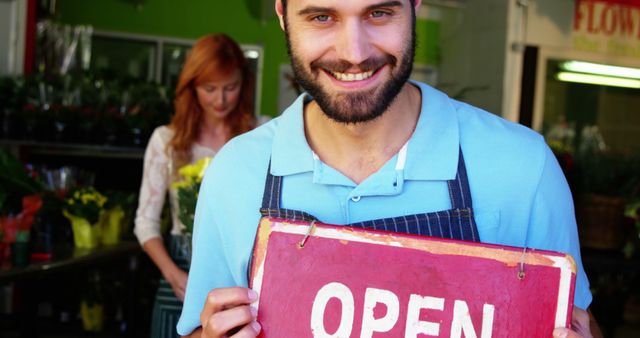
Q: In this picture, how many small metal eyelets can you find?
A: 2